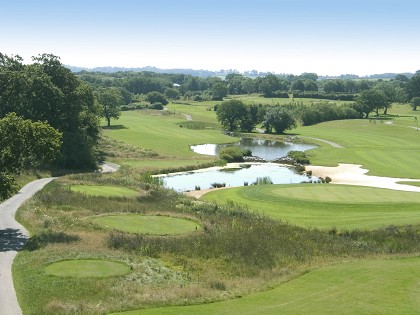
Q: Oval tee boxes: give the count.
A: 3